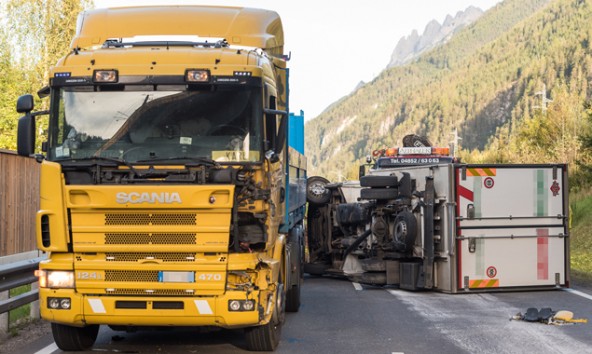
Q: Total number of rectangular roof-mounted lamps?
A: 2